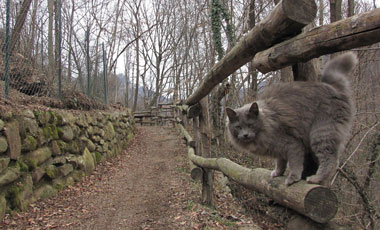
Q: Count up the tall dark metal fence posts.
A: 4